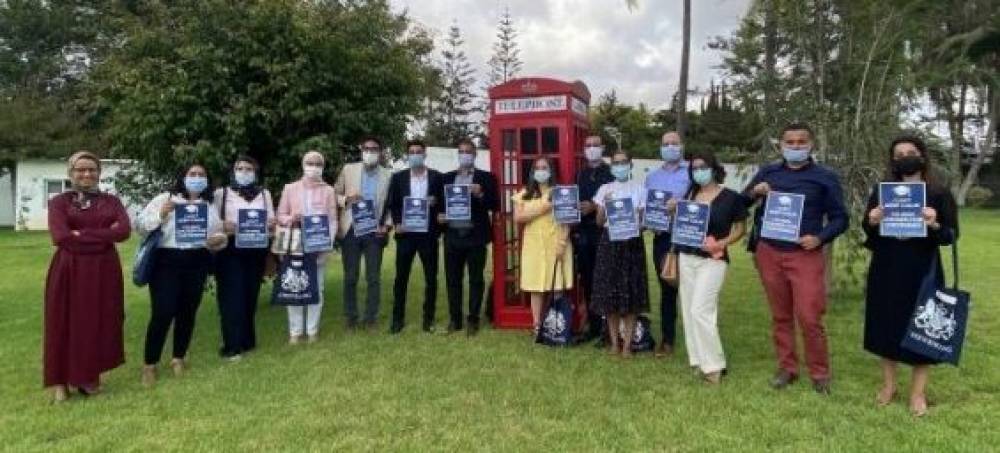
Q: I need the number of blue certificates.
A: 12